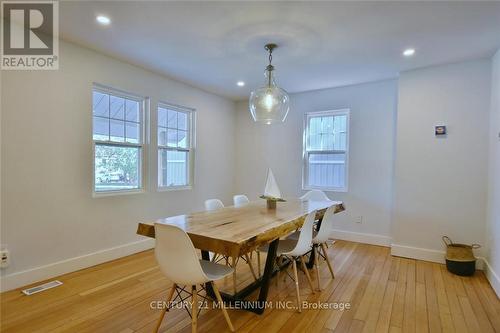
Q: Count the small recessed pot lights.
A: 3